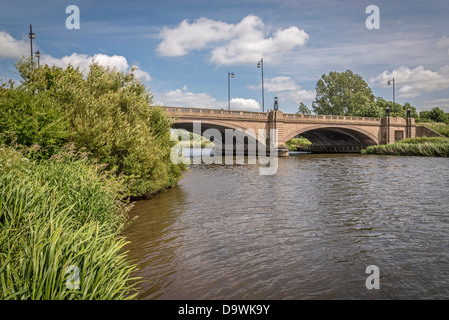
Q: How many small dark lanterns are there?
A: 3